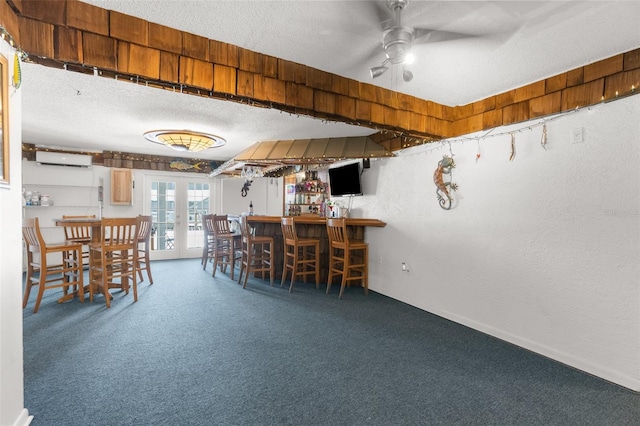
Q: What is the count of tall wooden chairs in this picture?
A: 9